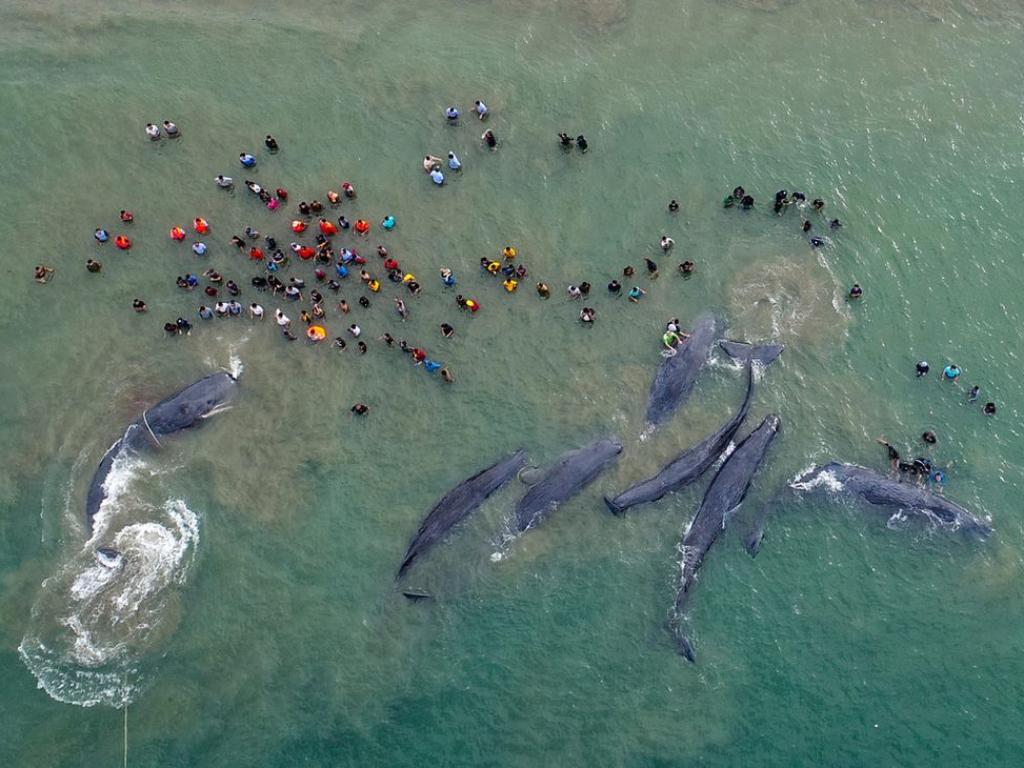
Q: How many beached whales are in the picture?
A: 7